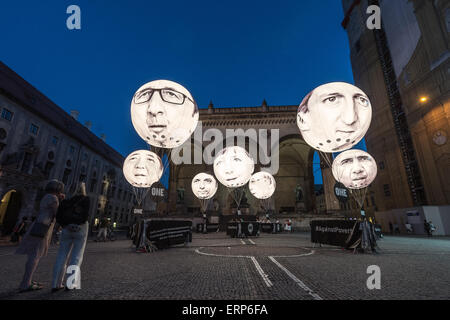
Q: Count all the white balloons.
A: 7